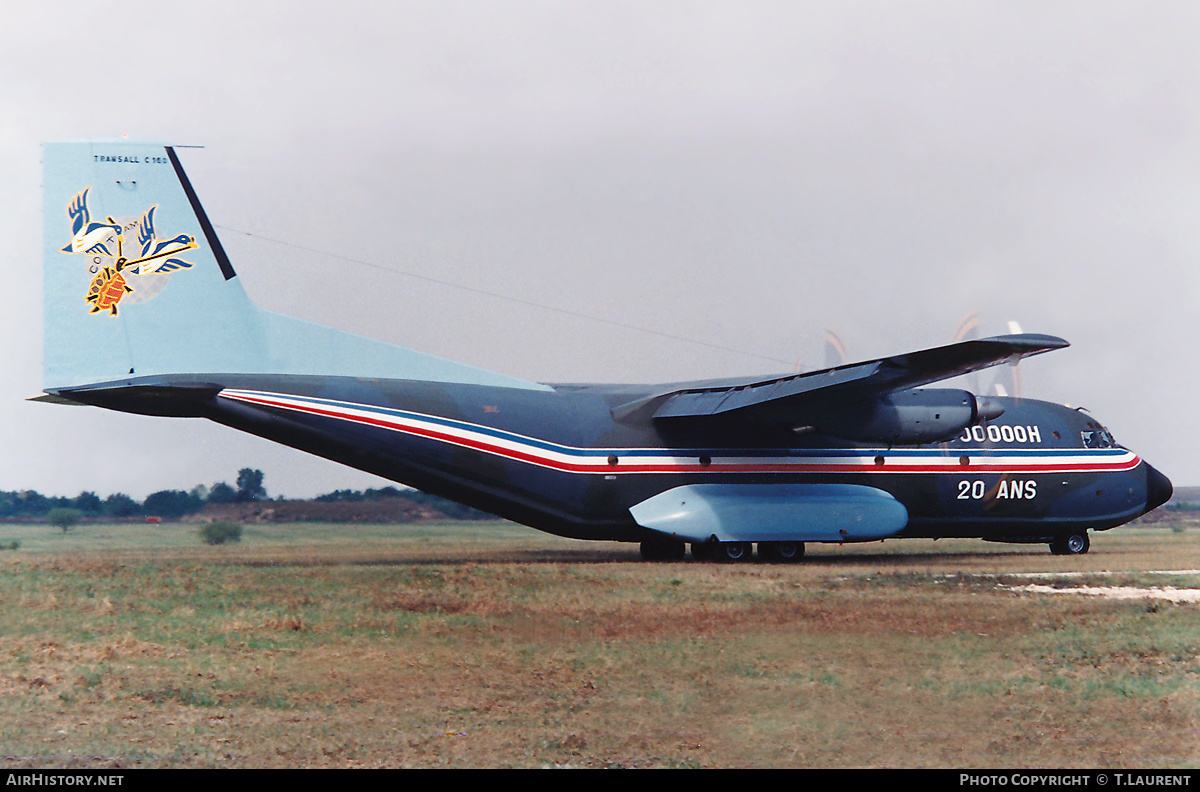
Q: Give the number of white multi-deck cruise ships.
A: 0